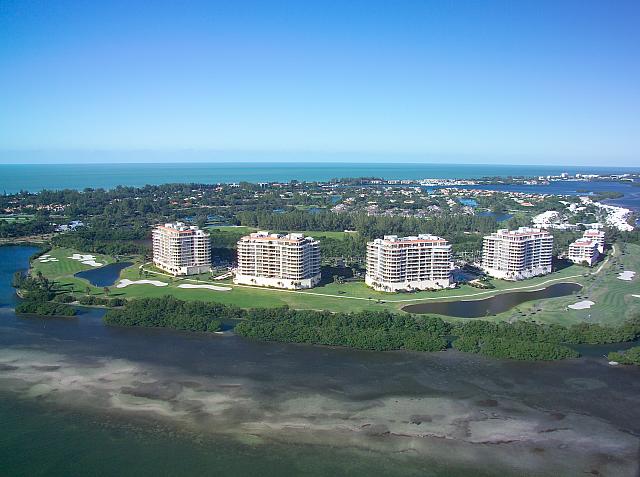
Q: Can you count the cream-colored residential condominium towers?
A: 4